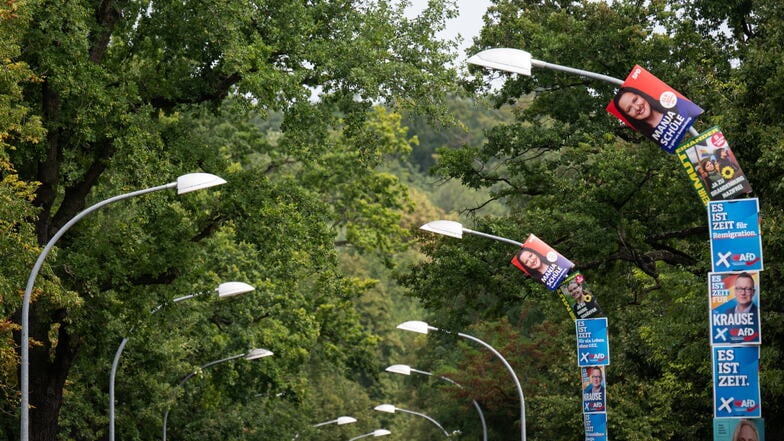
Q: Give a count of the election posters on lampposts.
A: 11